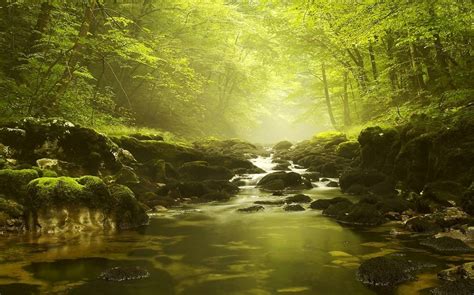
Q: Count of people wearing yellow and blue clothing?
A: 0